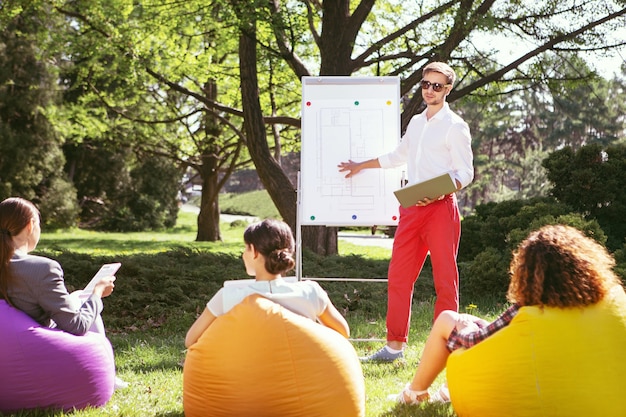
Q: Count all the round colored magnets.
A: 6